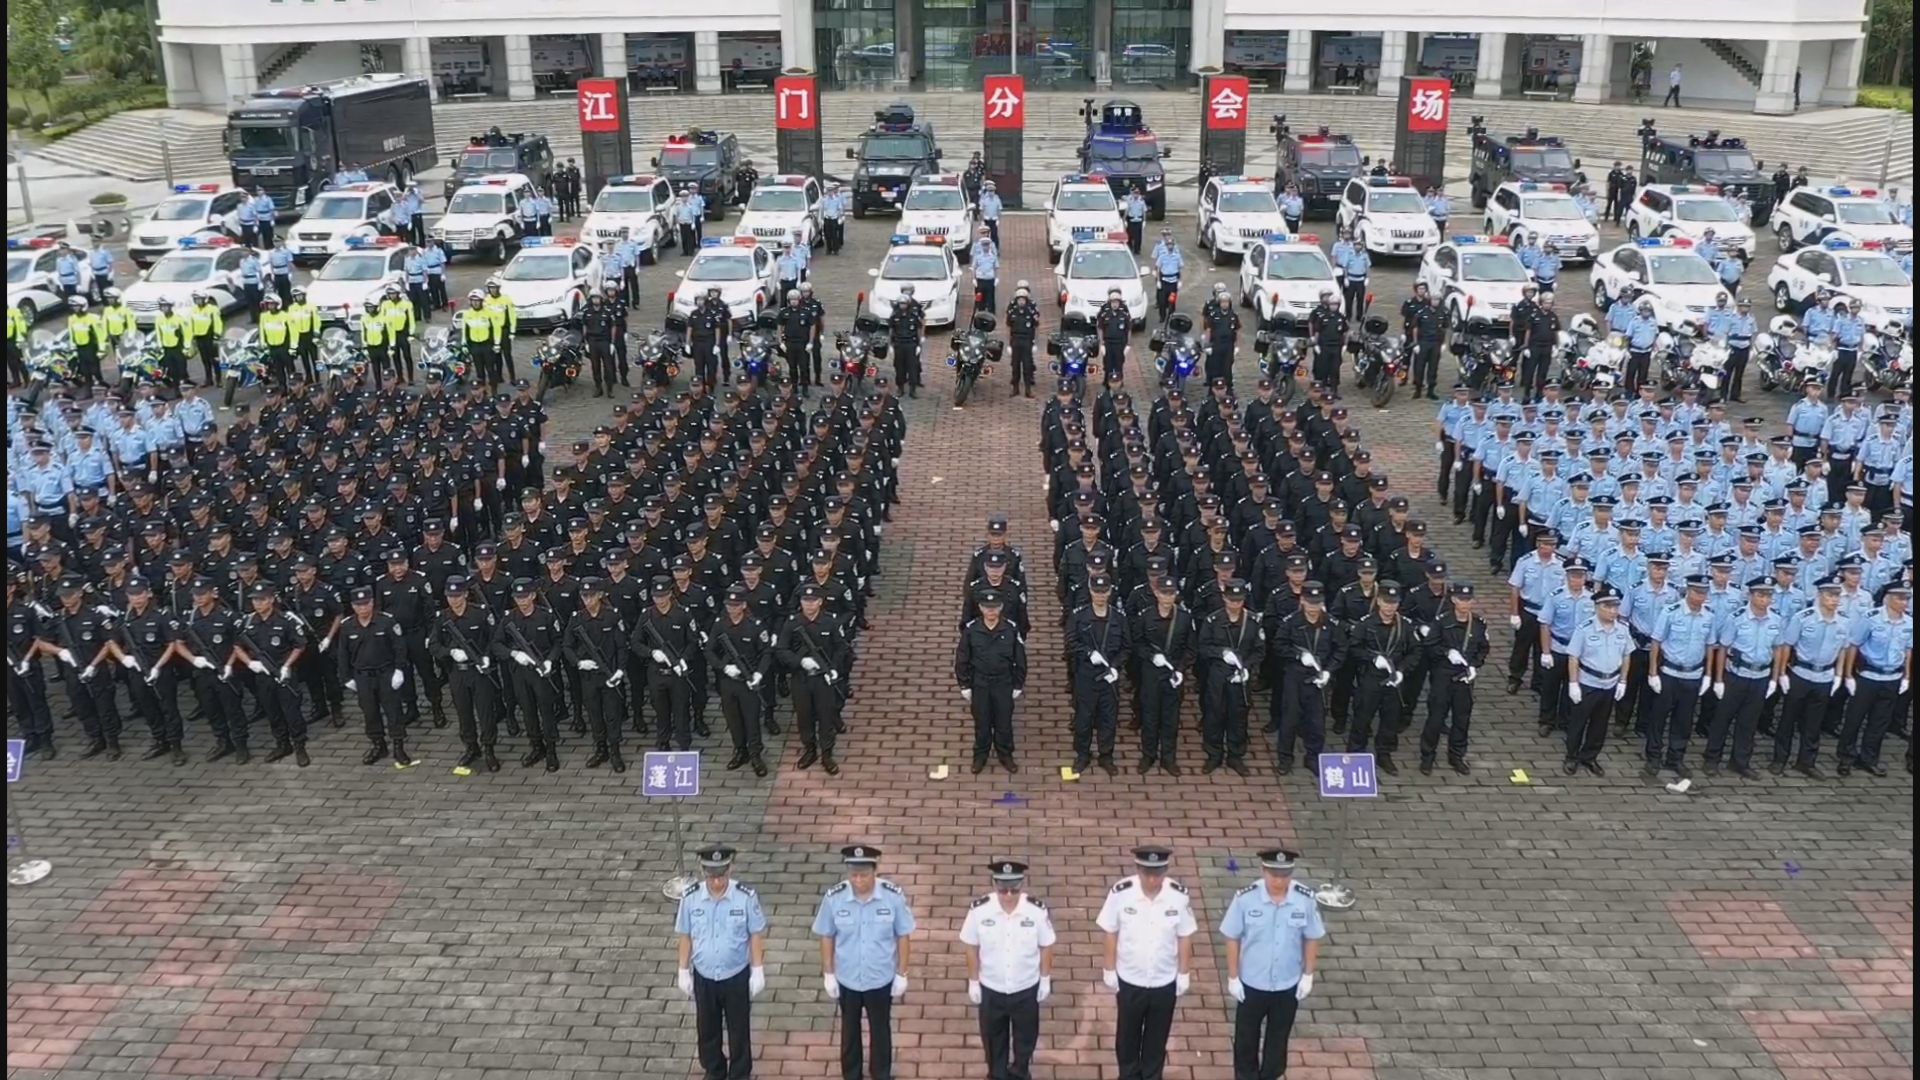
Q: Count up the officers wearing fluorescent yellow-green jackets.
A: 11